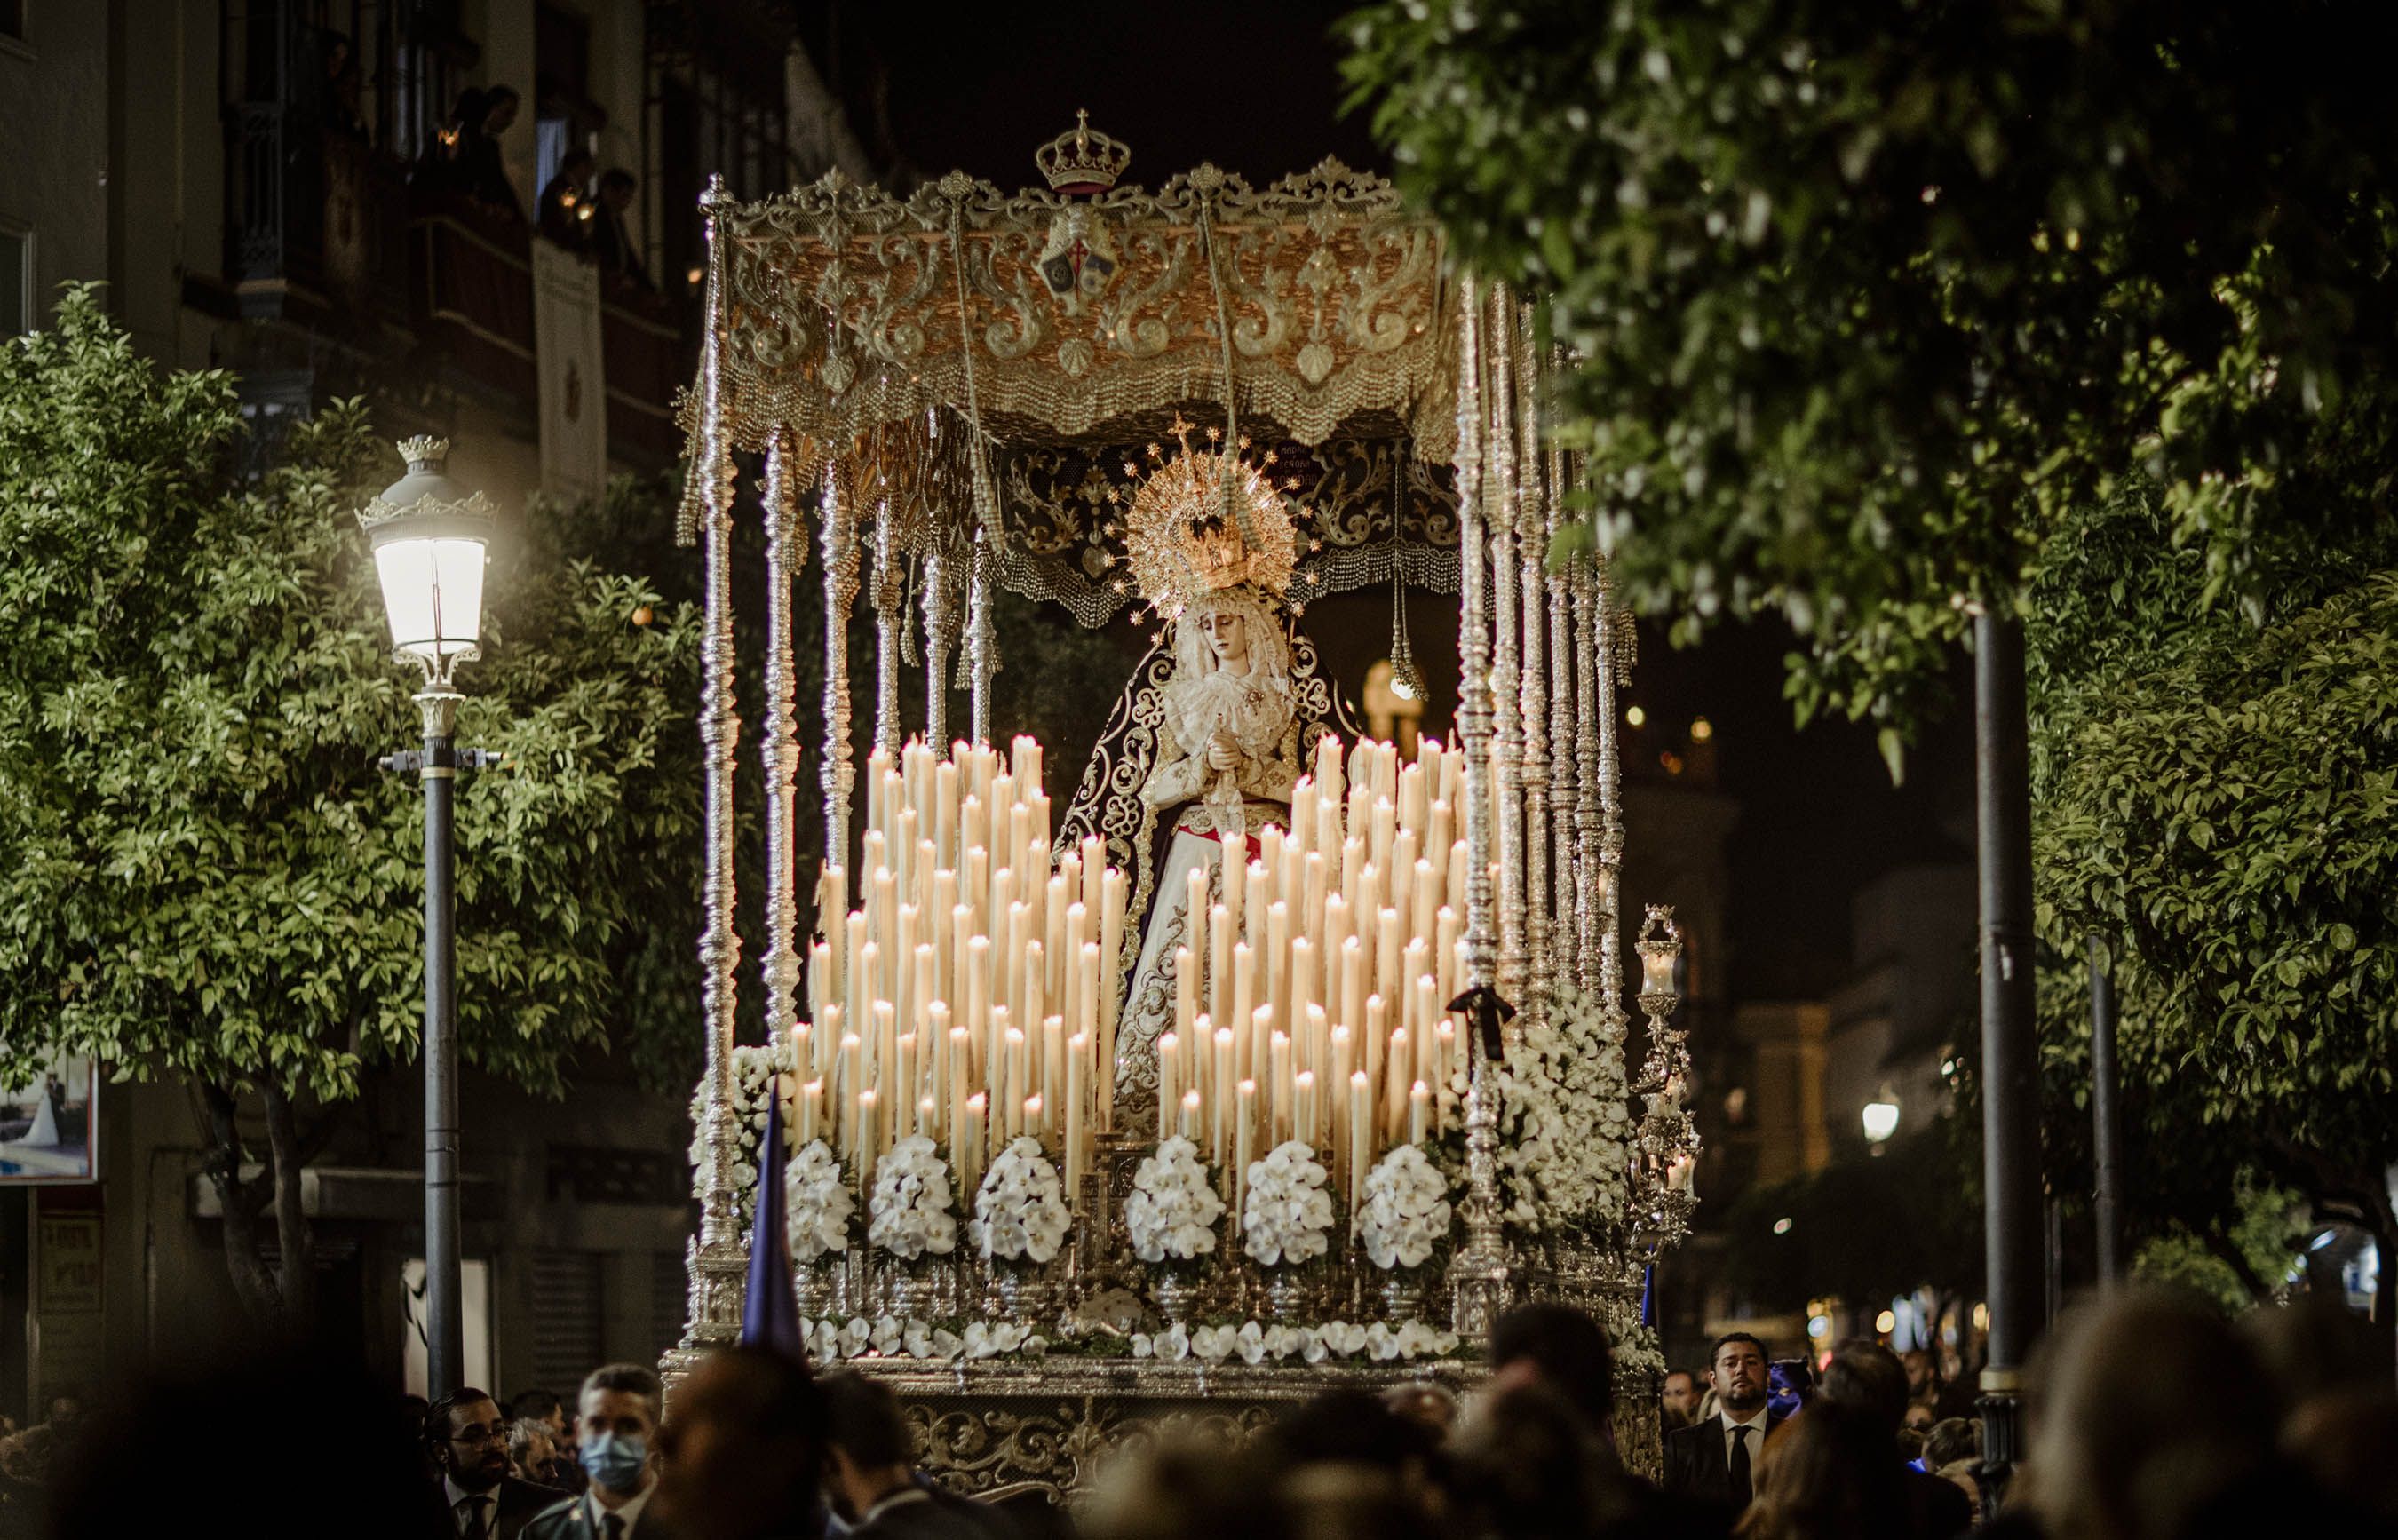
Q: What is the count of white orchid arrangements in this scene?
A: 6